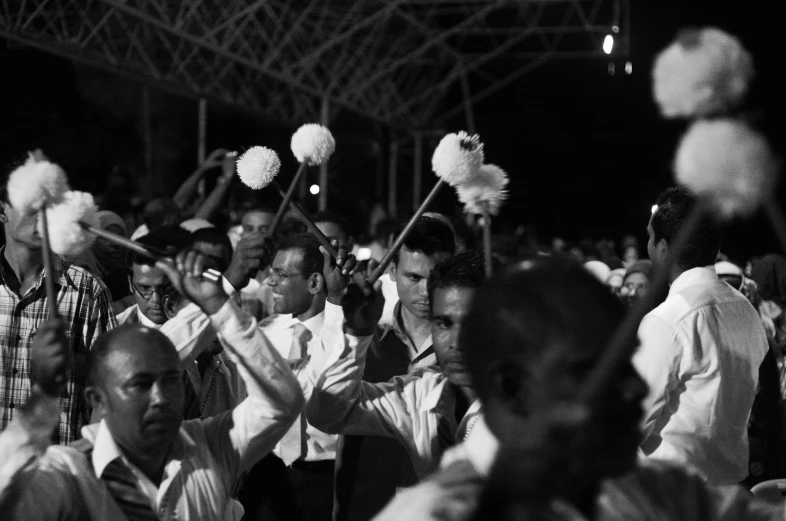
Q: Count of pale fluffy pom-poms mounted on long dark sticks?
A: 8